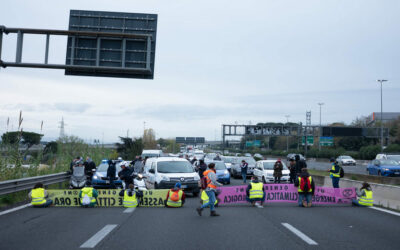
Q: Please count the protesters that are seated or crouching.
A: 8